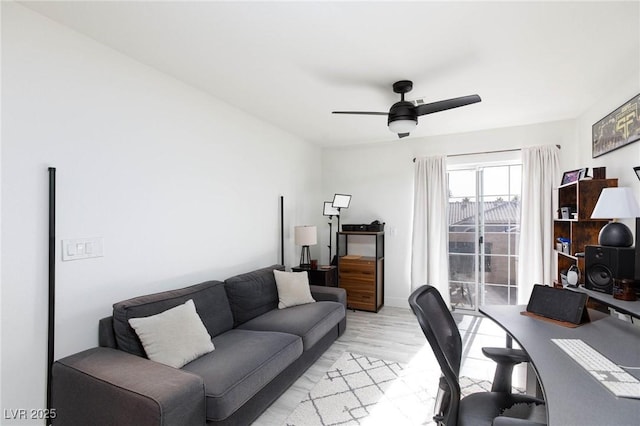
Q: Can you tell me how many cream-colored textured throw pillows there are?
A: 2